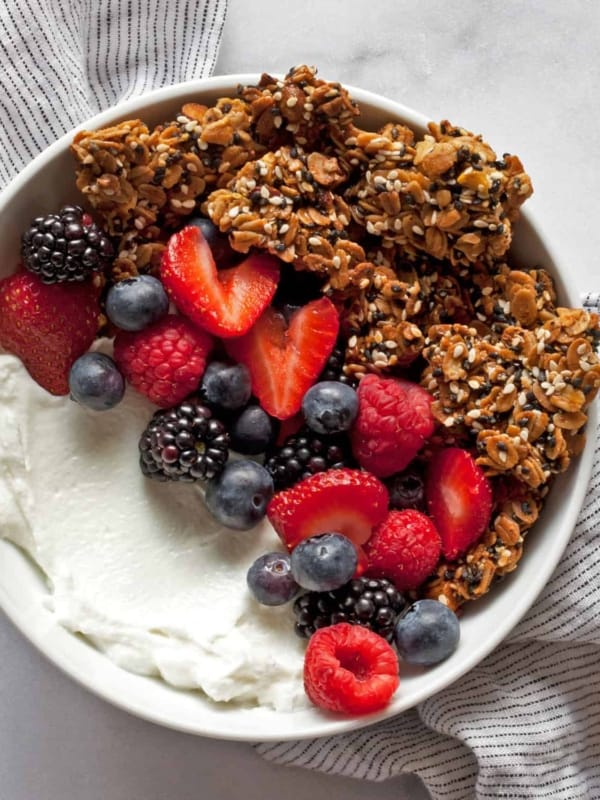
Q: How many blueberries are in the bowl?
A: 11